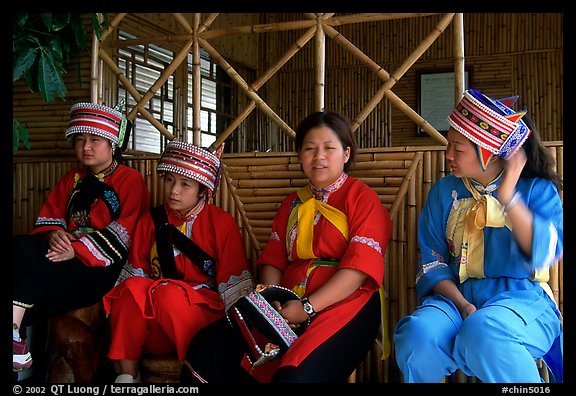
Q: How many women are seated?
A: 4